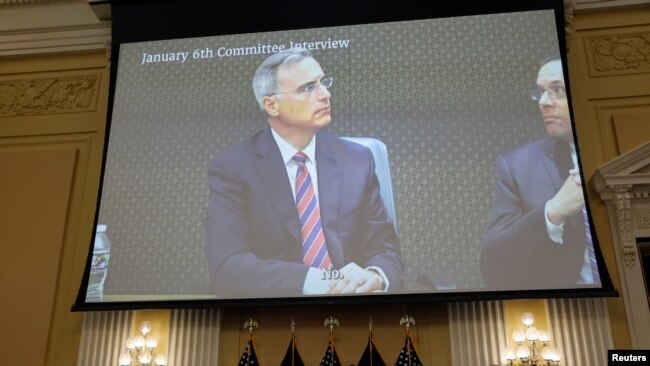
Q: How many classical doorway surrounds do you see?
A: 1